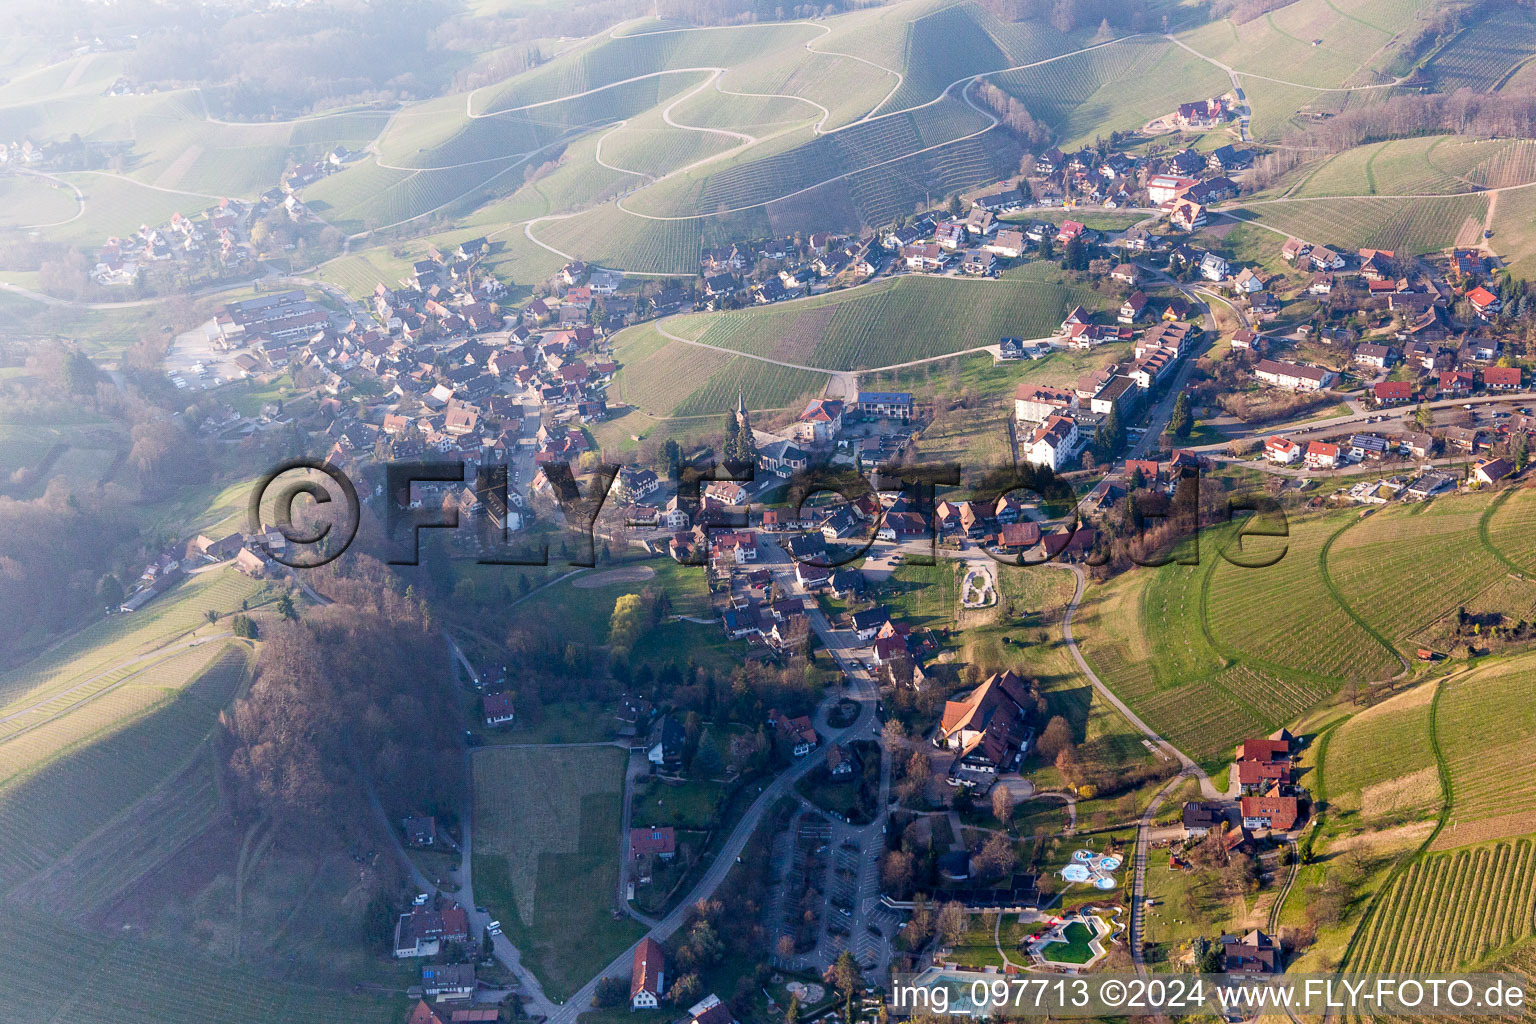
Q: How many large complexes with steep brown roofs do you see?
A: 1